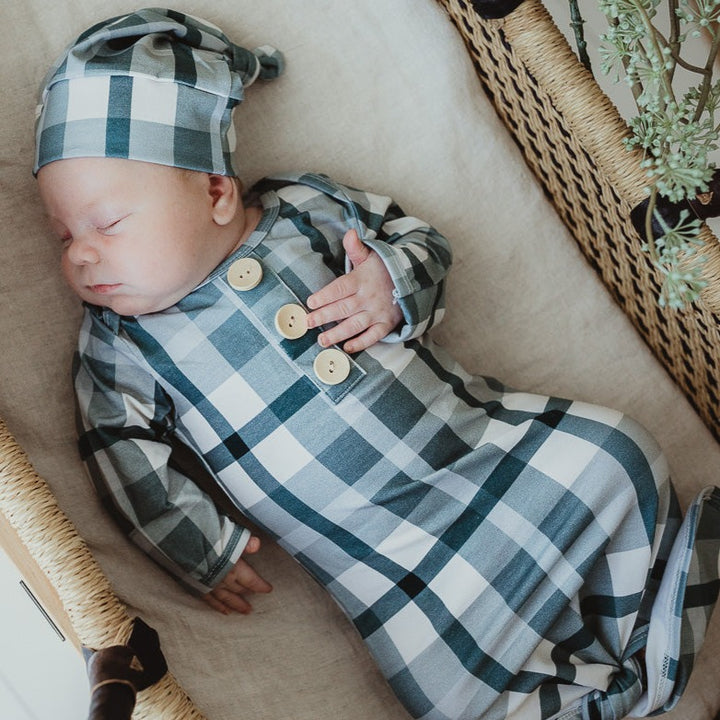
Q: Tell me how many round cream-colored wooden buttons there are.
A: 3